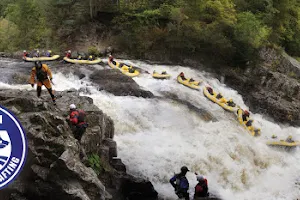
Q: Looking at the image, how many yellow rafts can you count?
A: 8